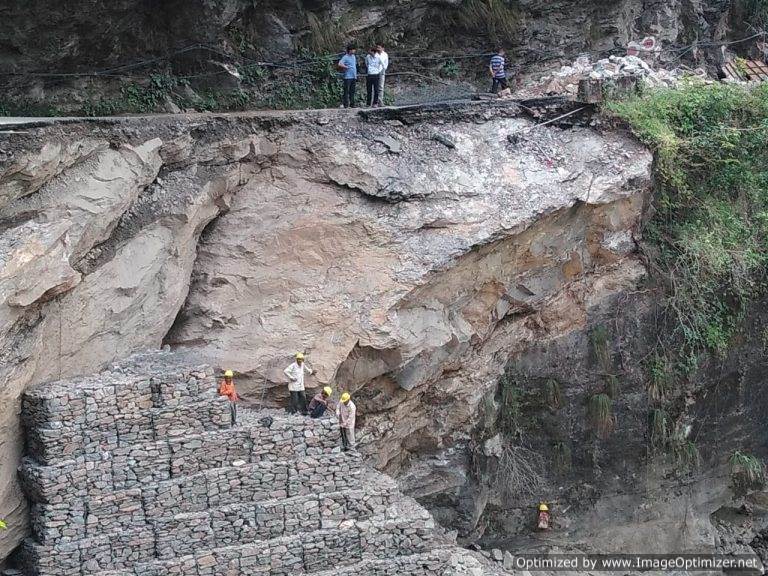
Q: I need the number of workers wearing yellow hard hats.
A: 5